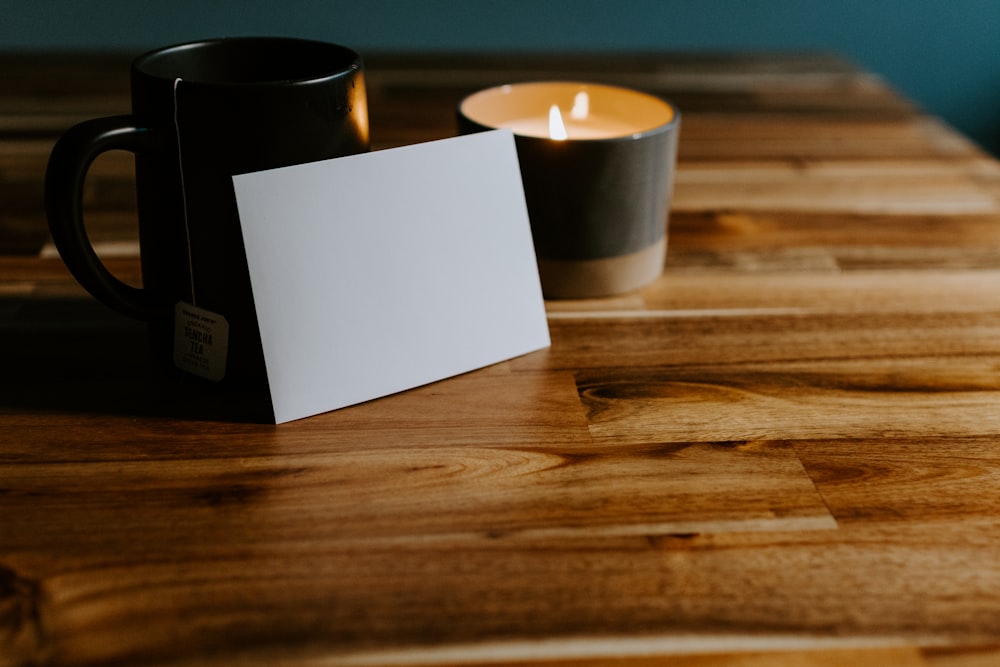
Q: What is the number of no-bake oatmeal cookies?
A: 0